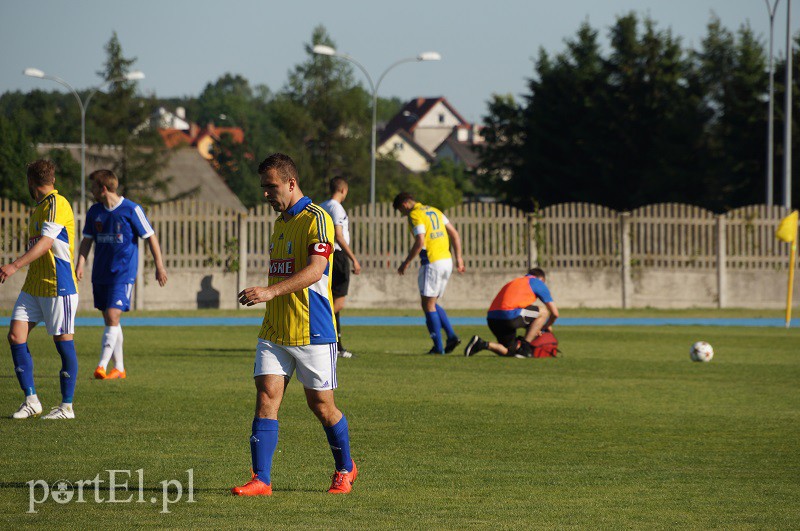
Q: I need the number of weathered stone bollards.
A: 0